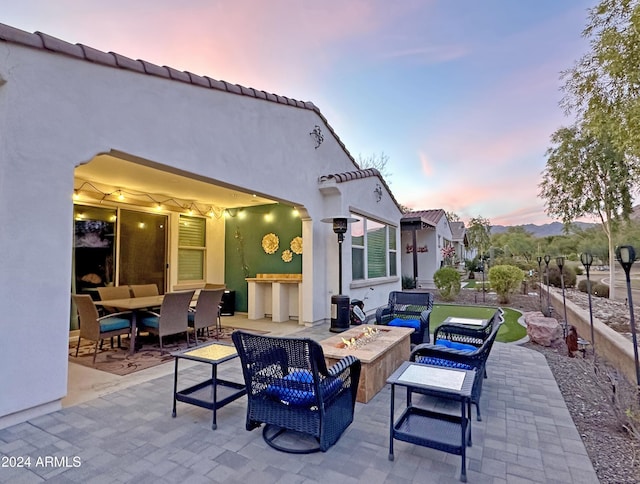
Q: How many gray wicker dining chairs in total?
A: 6